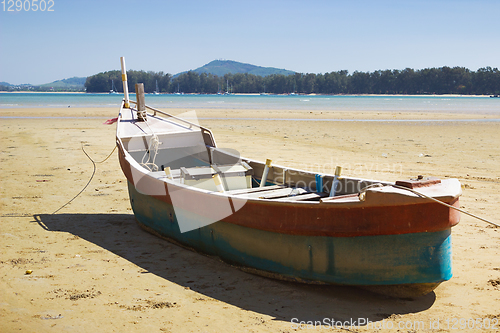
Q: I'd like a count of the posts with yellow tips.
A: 4